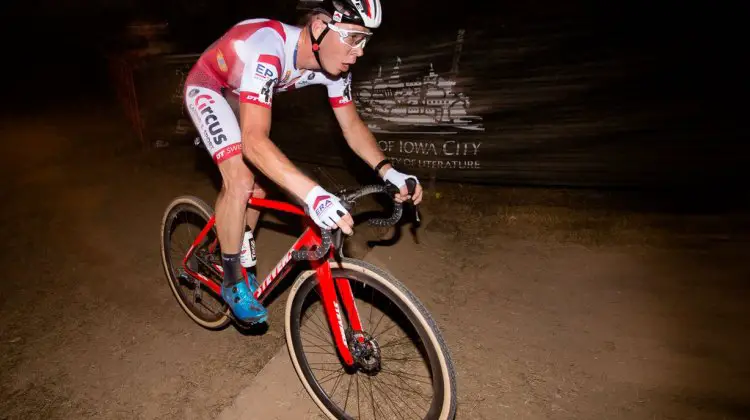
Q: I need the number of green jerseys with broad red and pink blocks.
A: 0